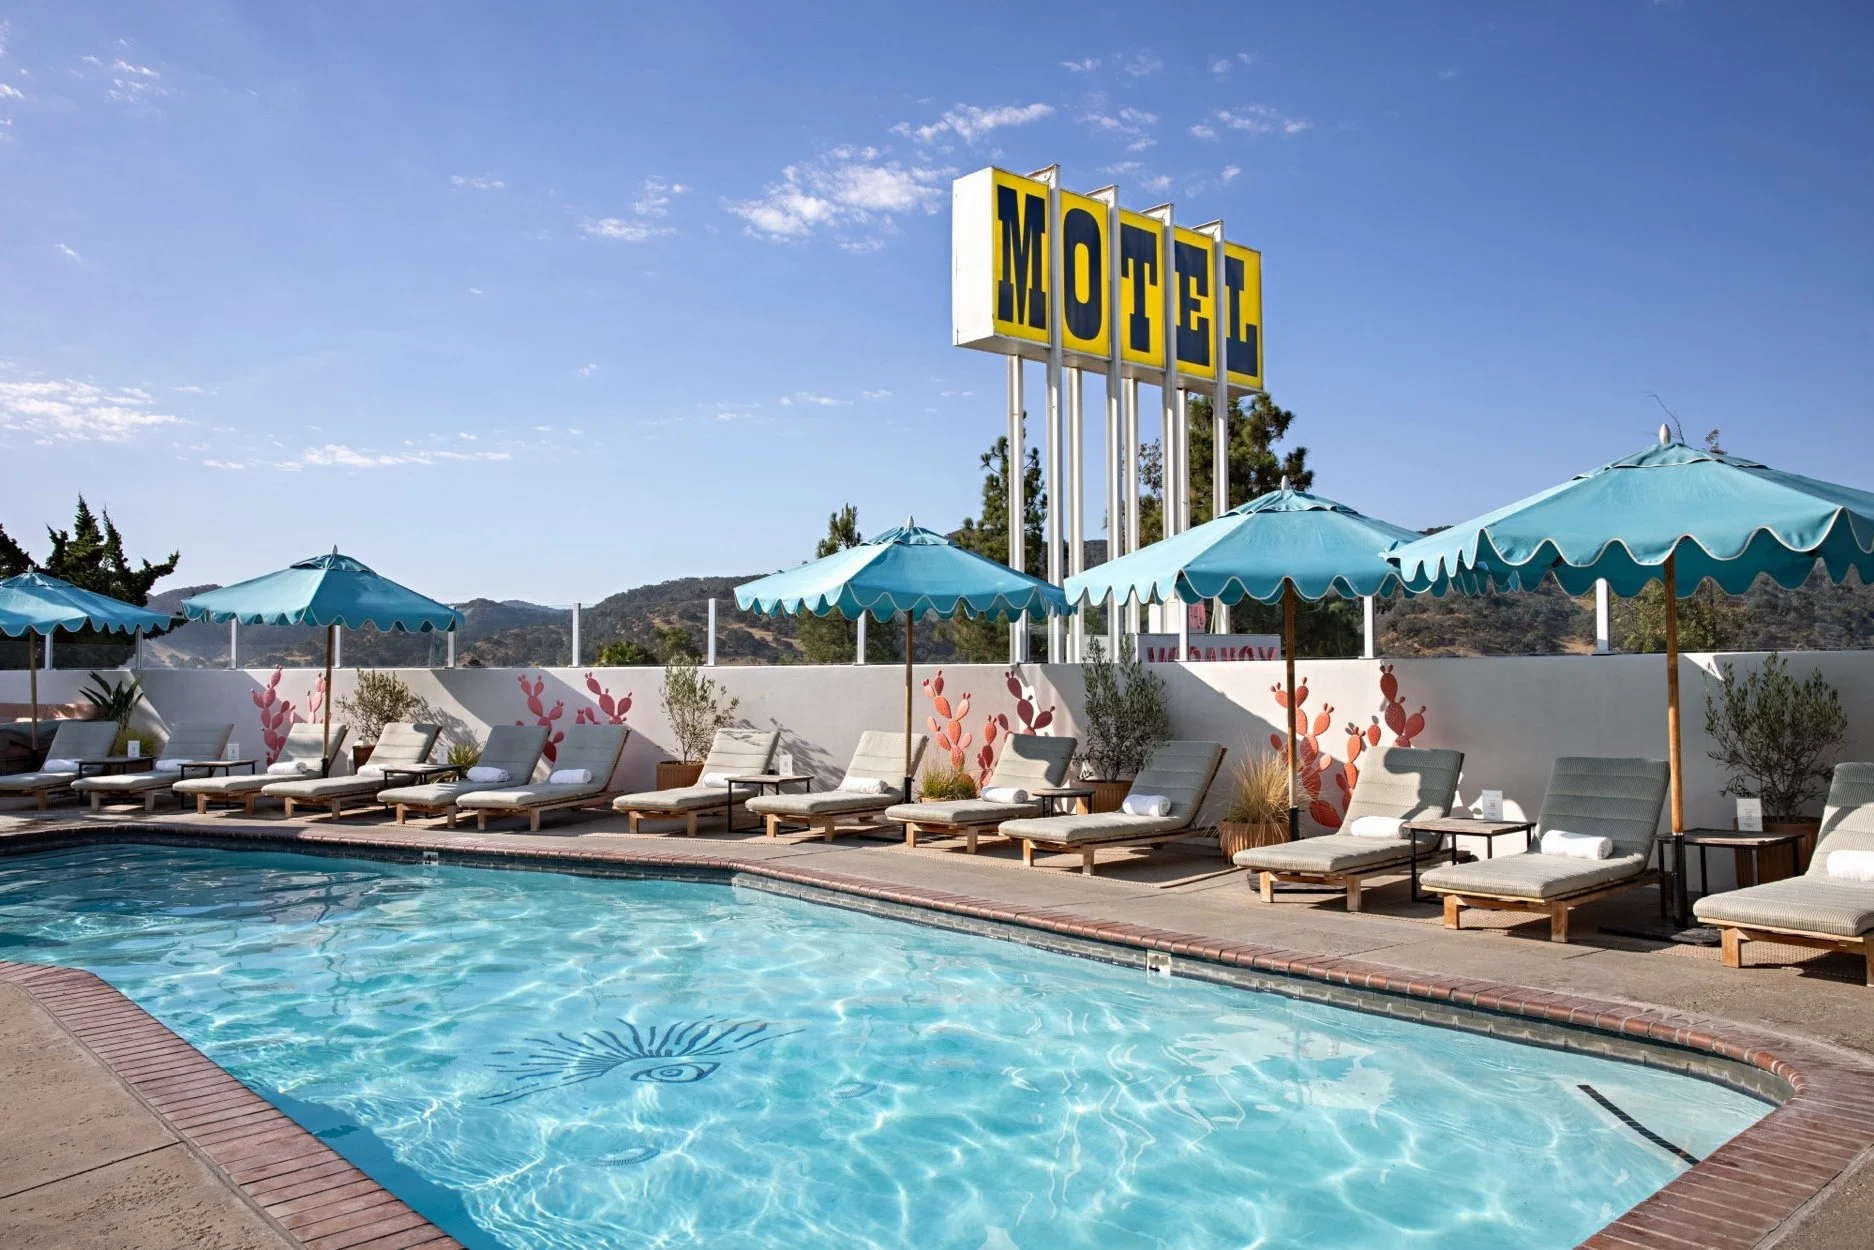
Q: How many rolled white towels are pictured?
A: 13